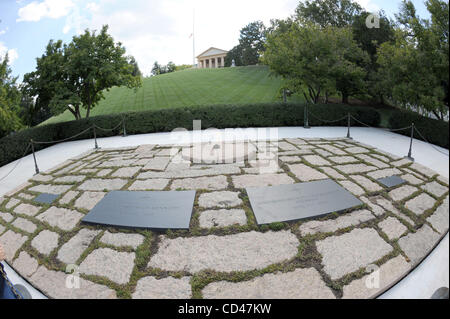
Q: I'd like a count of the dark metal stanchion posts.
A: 6